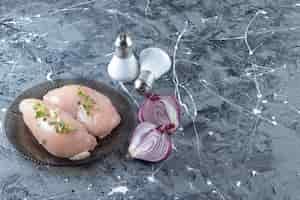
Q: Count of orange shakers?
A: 0